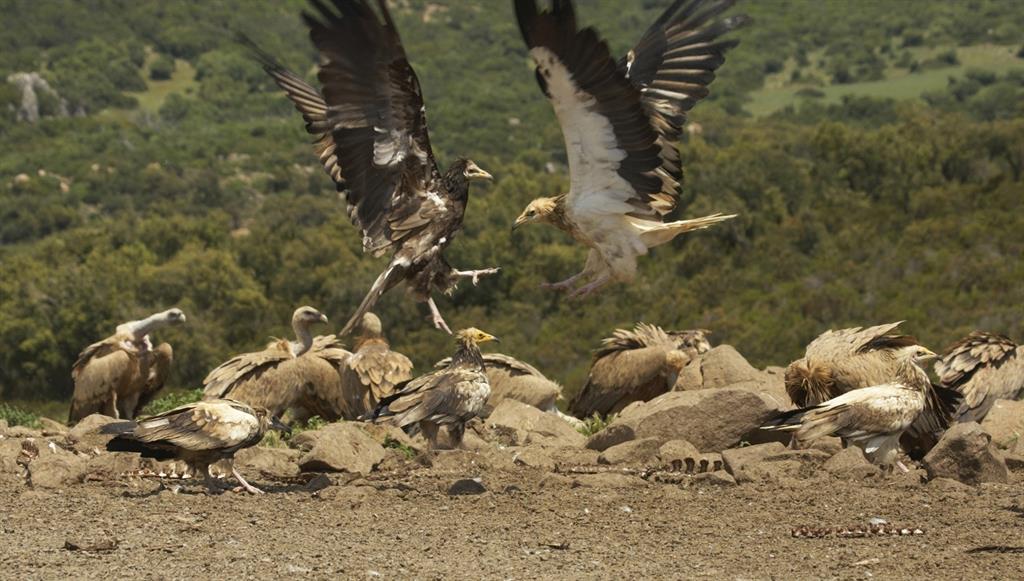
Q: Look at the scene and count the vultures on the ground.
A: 10